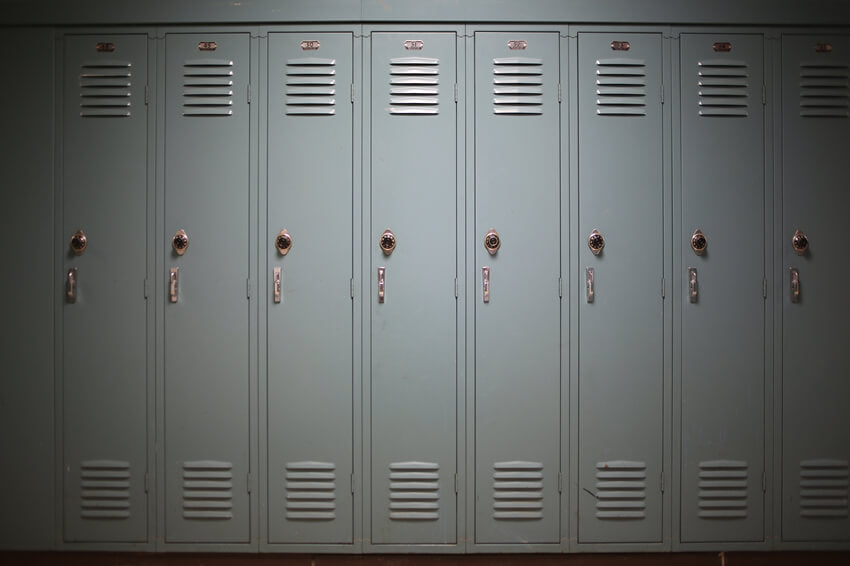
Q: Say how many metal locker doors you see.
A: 8